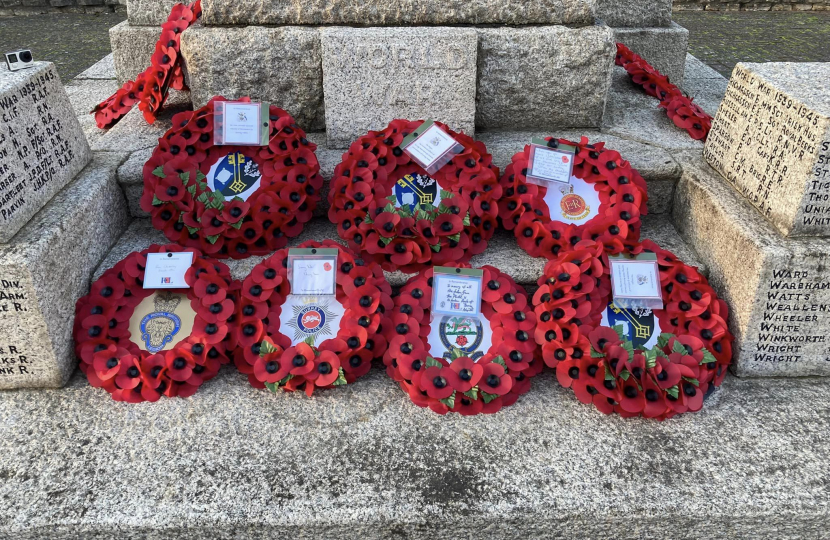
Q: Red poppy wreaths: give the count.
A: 7